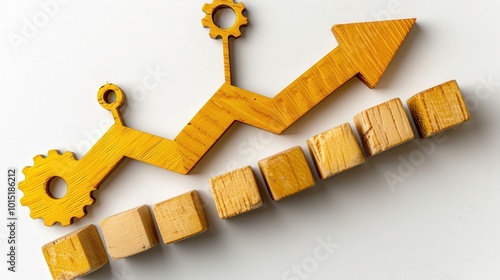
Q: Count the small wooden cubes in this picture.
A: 8